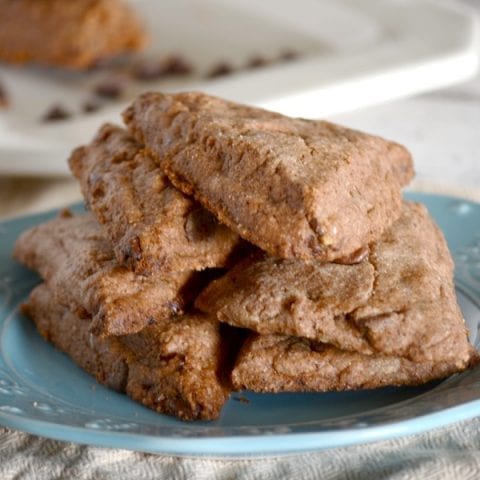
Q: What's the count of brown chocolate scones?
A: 7